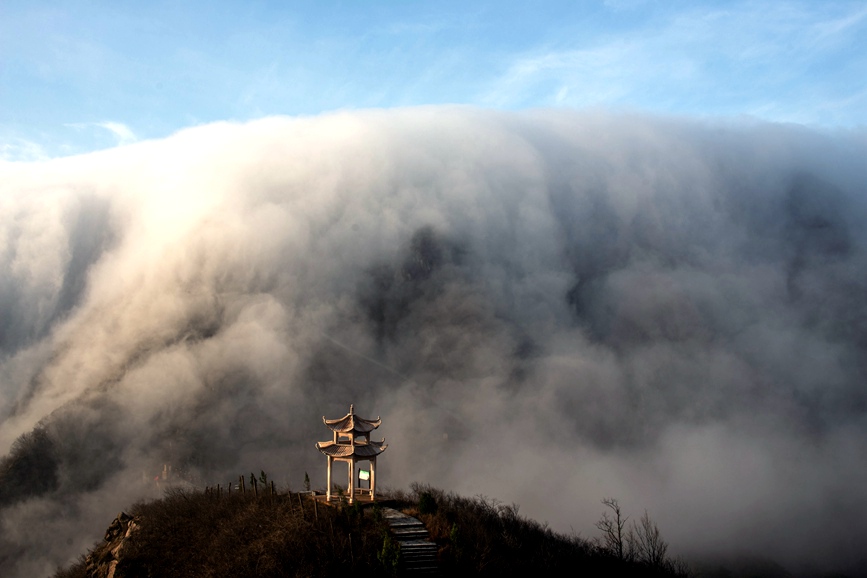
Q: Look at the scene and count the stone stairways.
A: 1